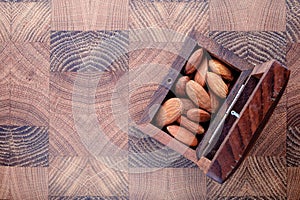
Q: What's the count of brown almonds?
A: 12